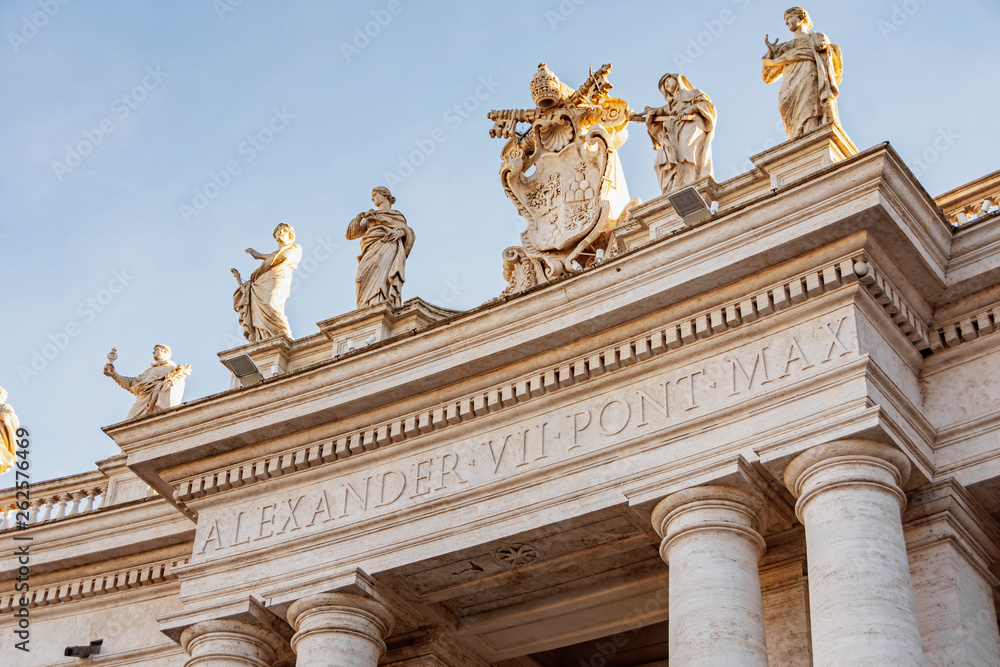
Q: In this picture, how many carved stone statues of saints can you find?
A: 6